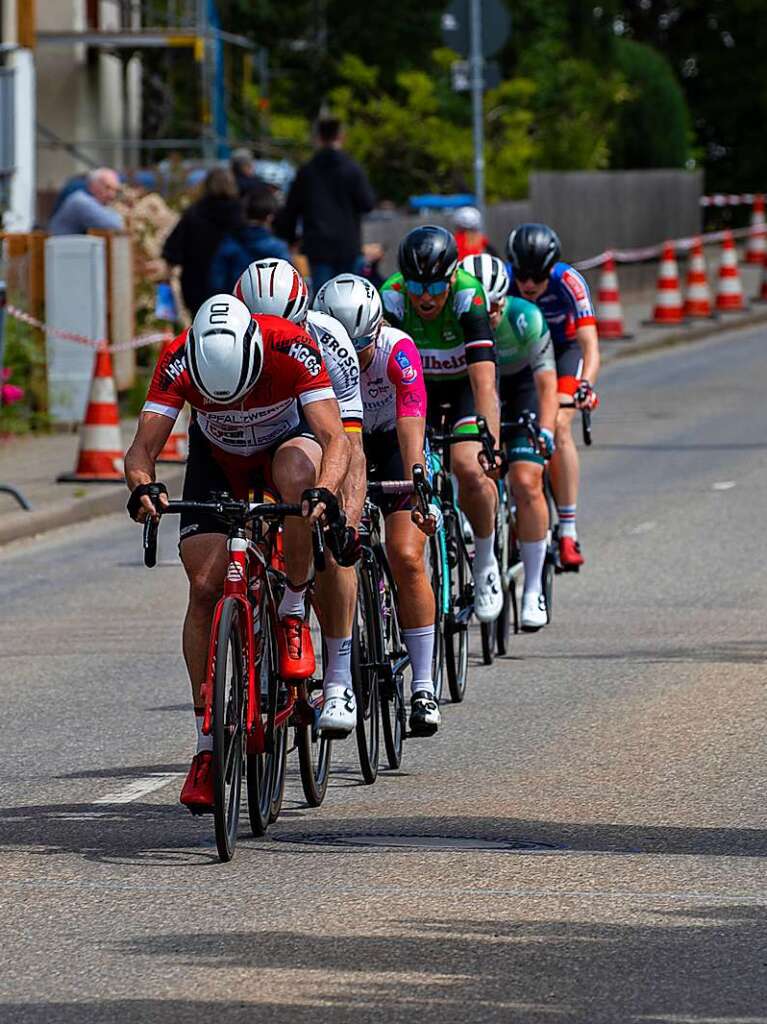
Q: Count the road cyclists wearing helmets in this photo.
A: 6